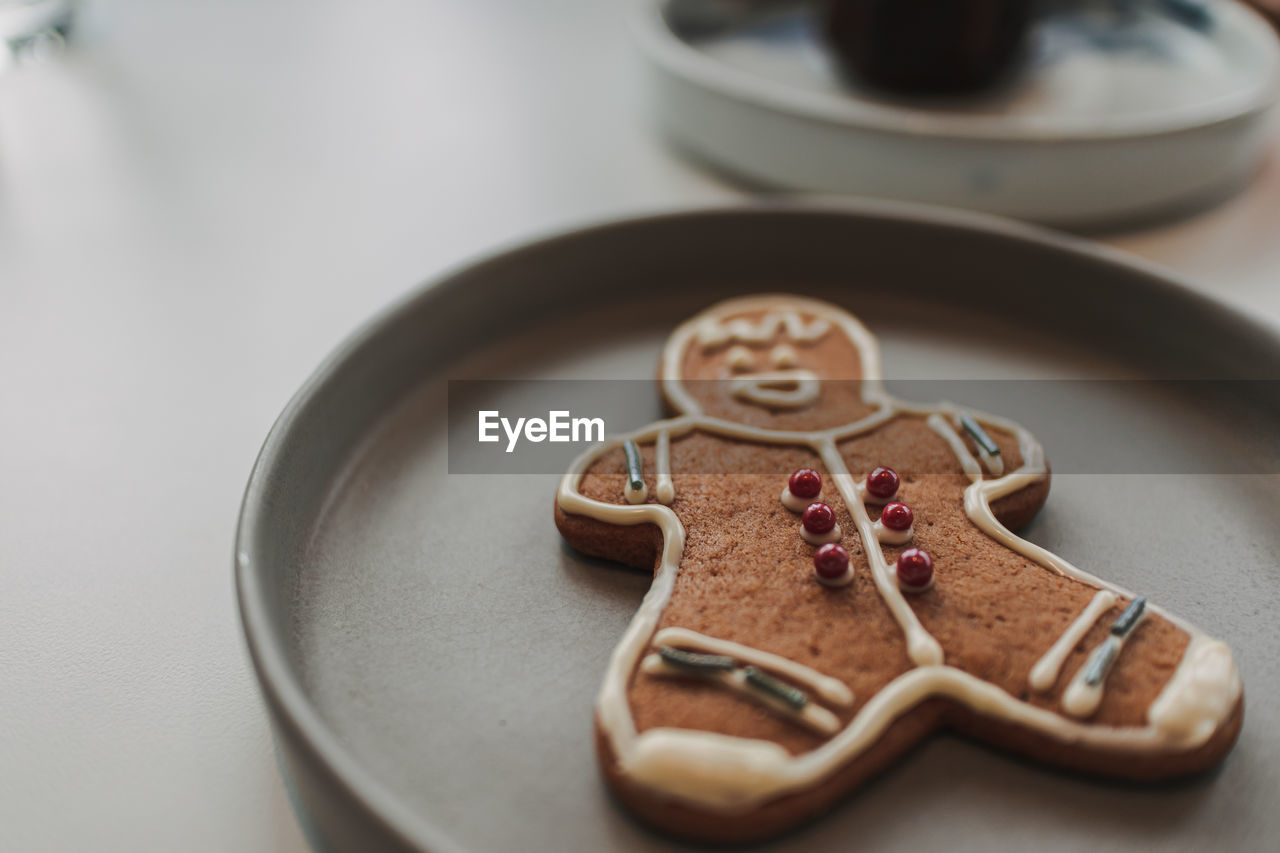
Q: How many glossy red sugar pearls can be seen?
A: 6